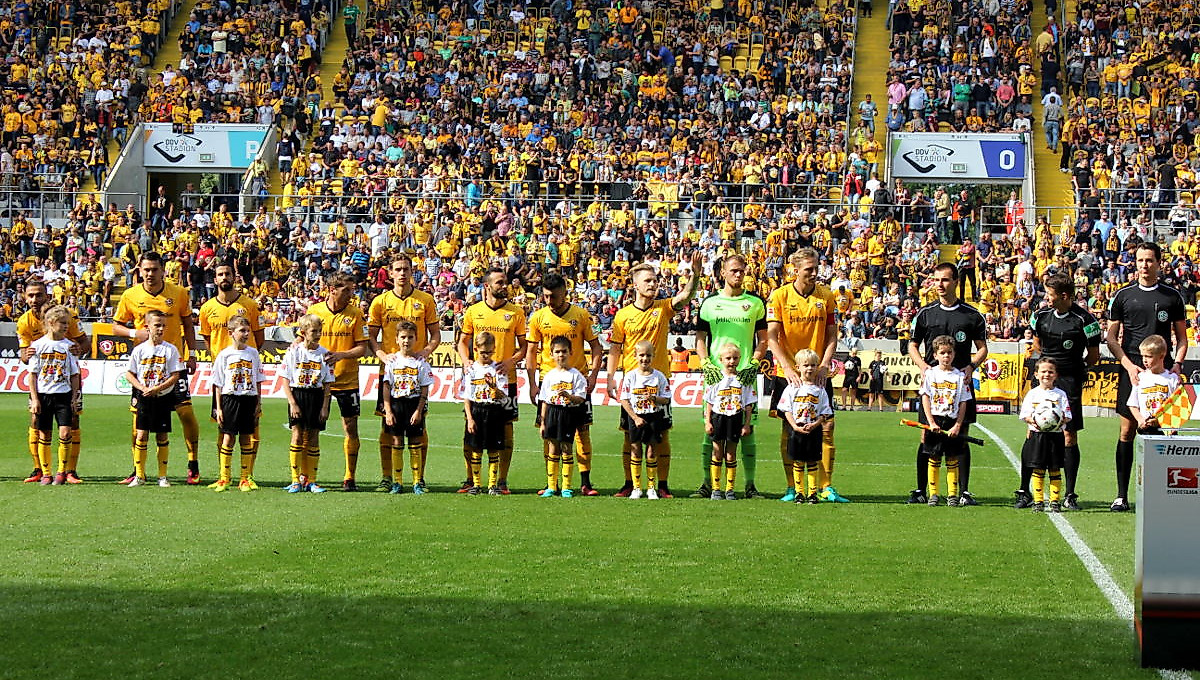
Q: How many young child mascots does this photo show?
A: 13